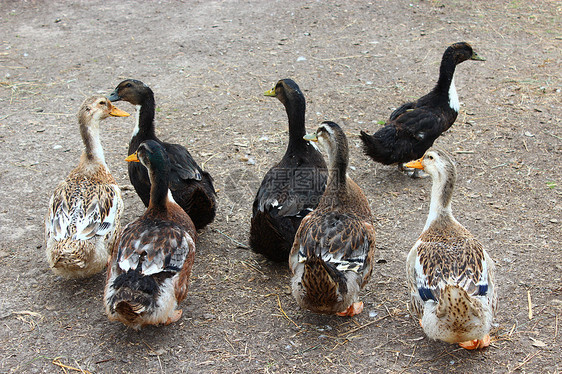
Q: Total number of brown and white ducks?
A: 4